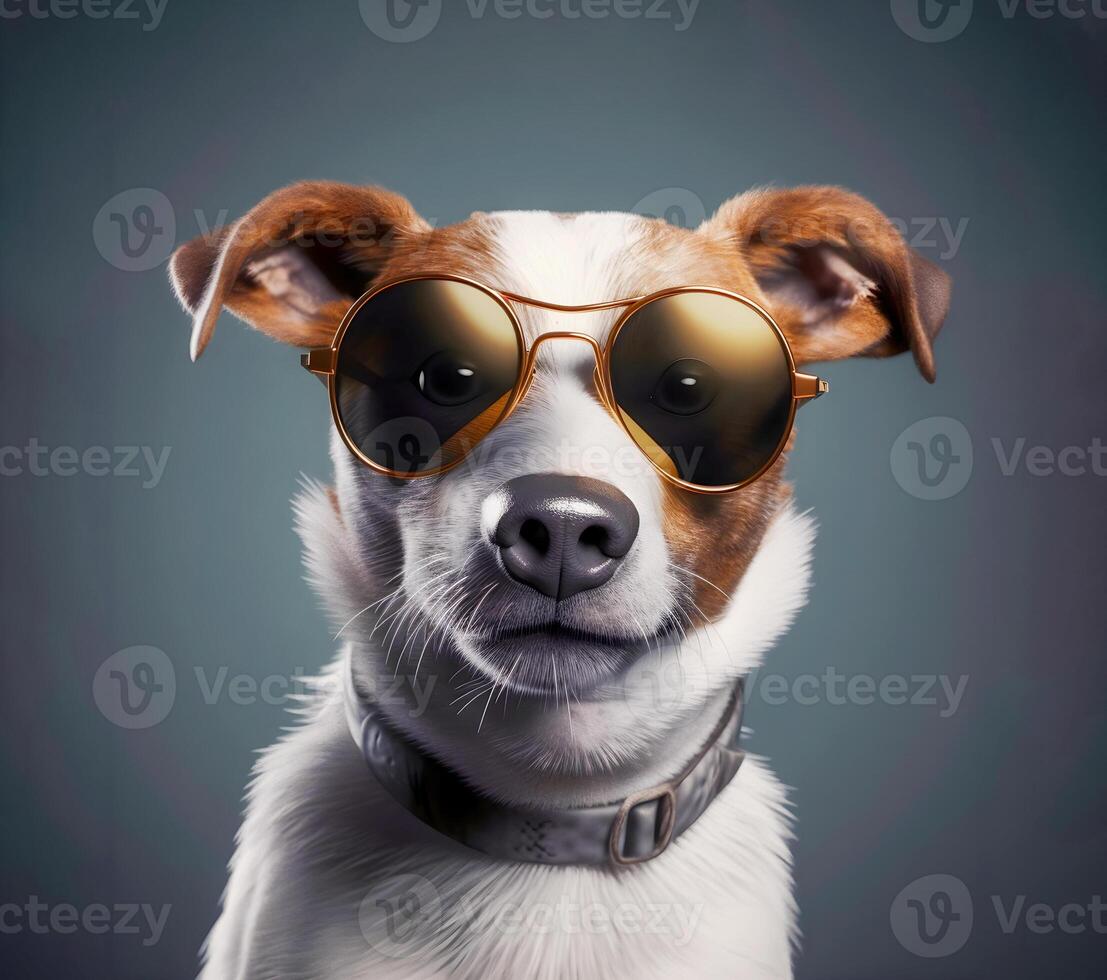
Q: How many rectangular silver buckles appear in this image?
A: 1